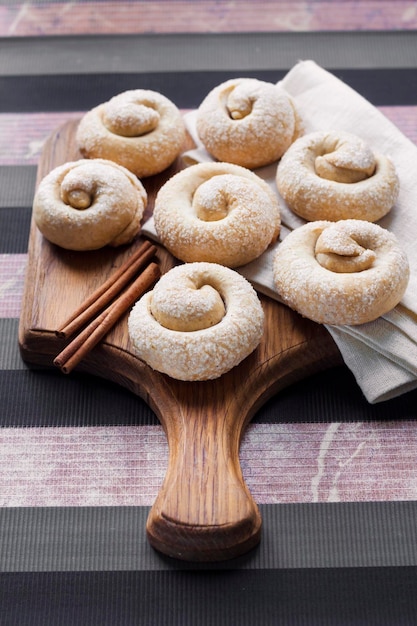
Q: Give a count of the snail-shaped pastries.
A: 7